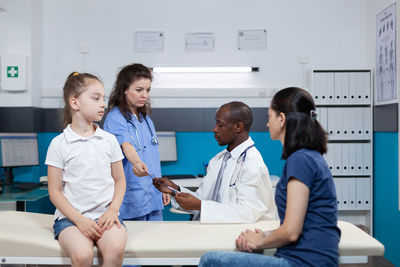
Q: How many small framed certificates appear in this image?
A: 3